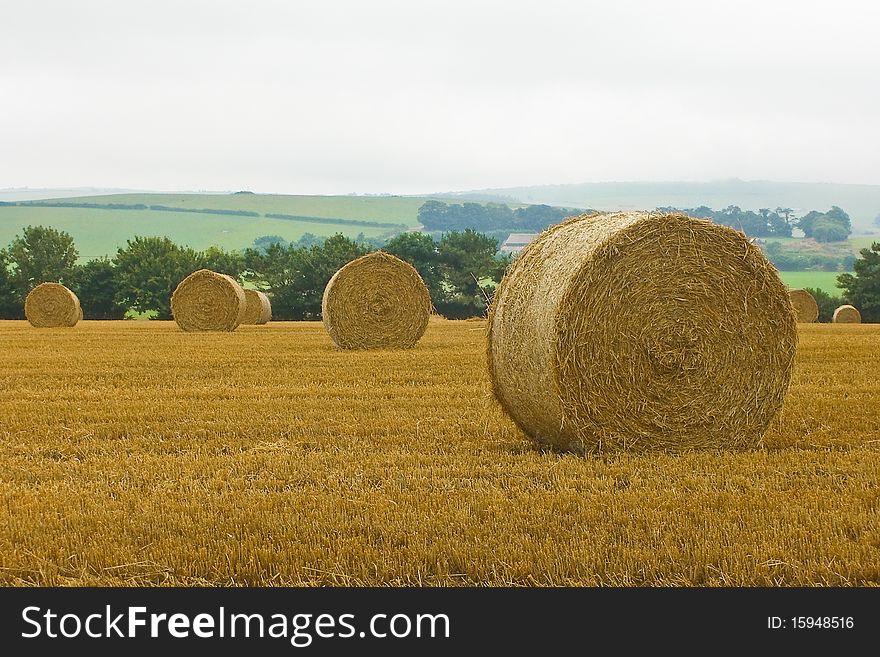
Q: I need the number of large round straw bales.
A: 7